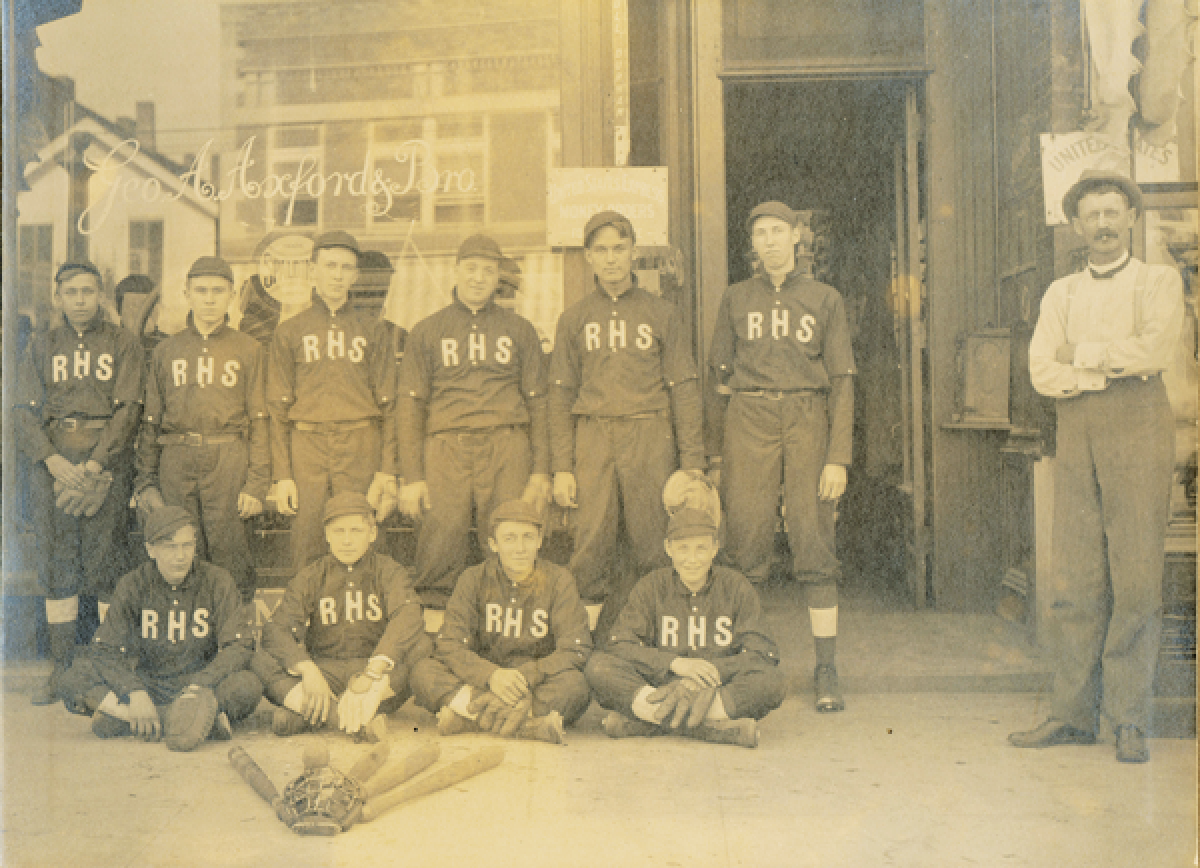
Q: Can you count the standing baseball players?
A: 6